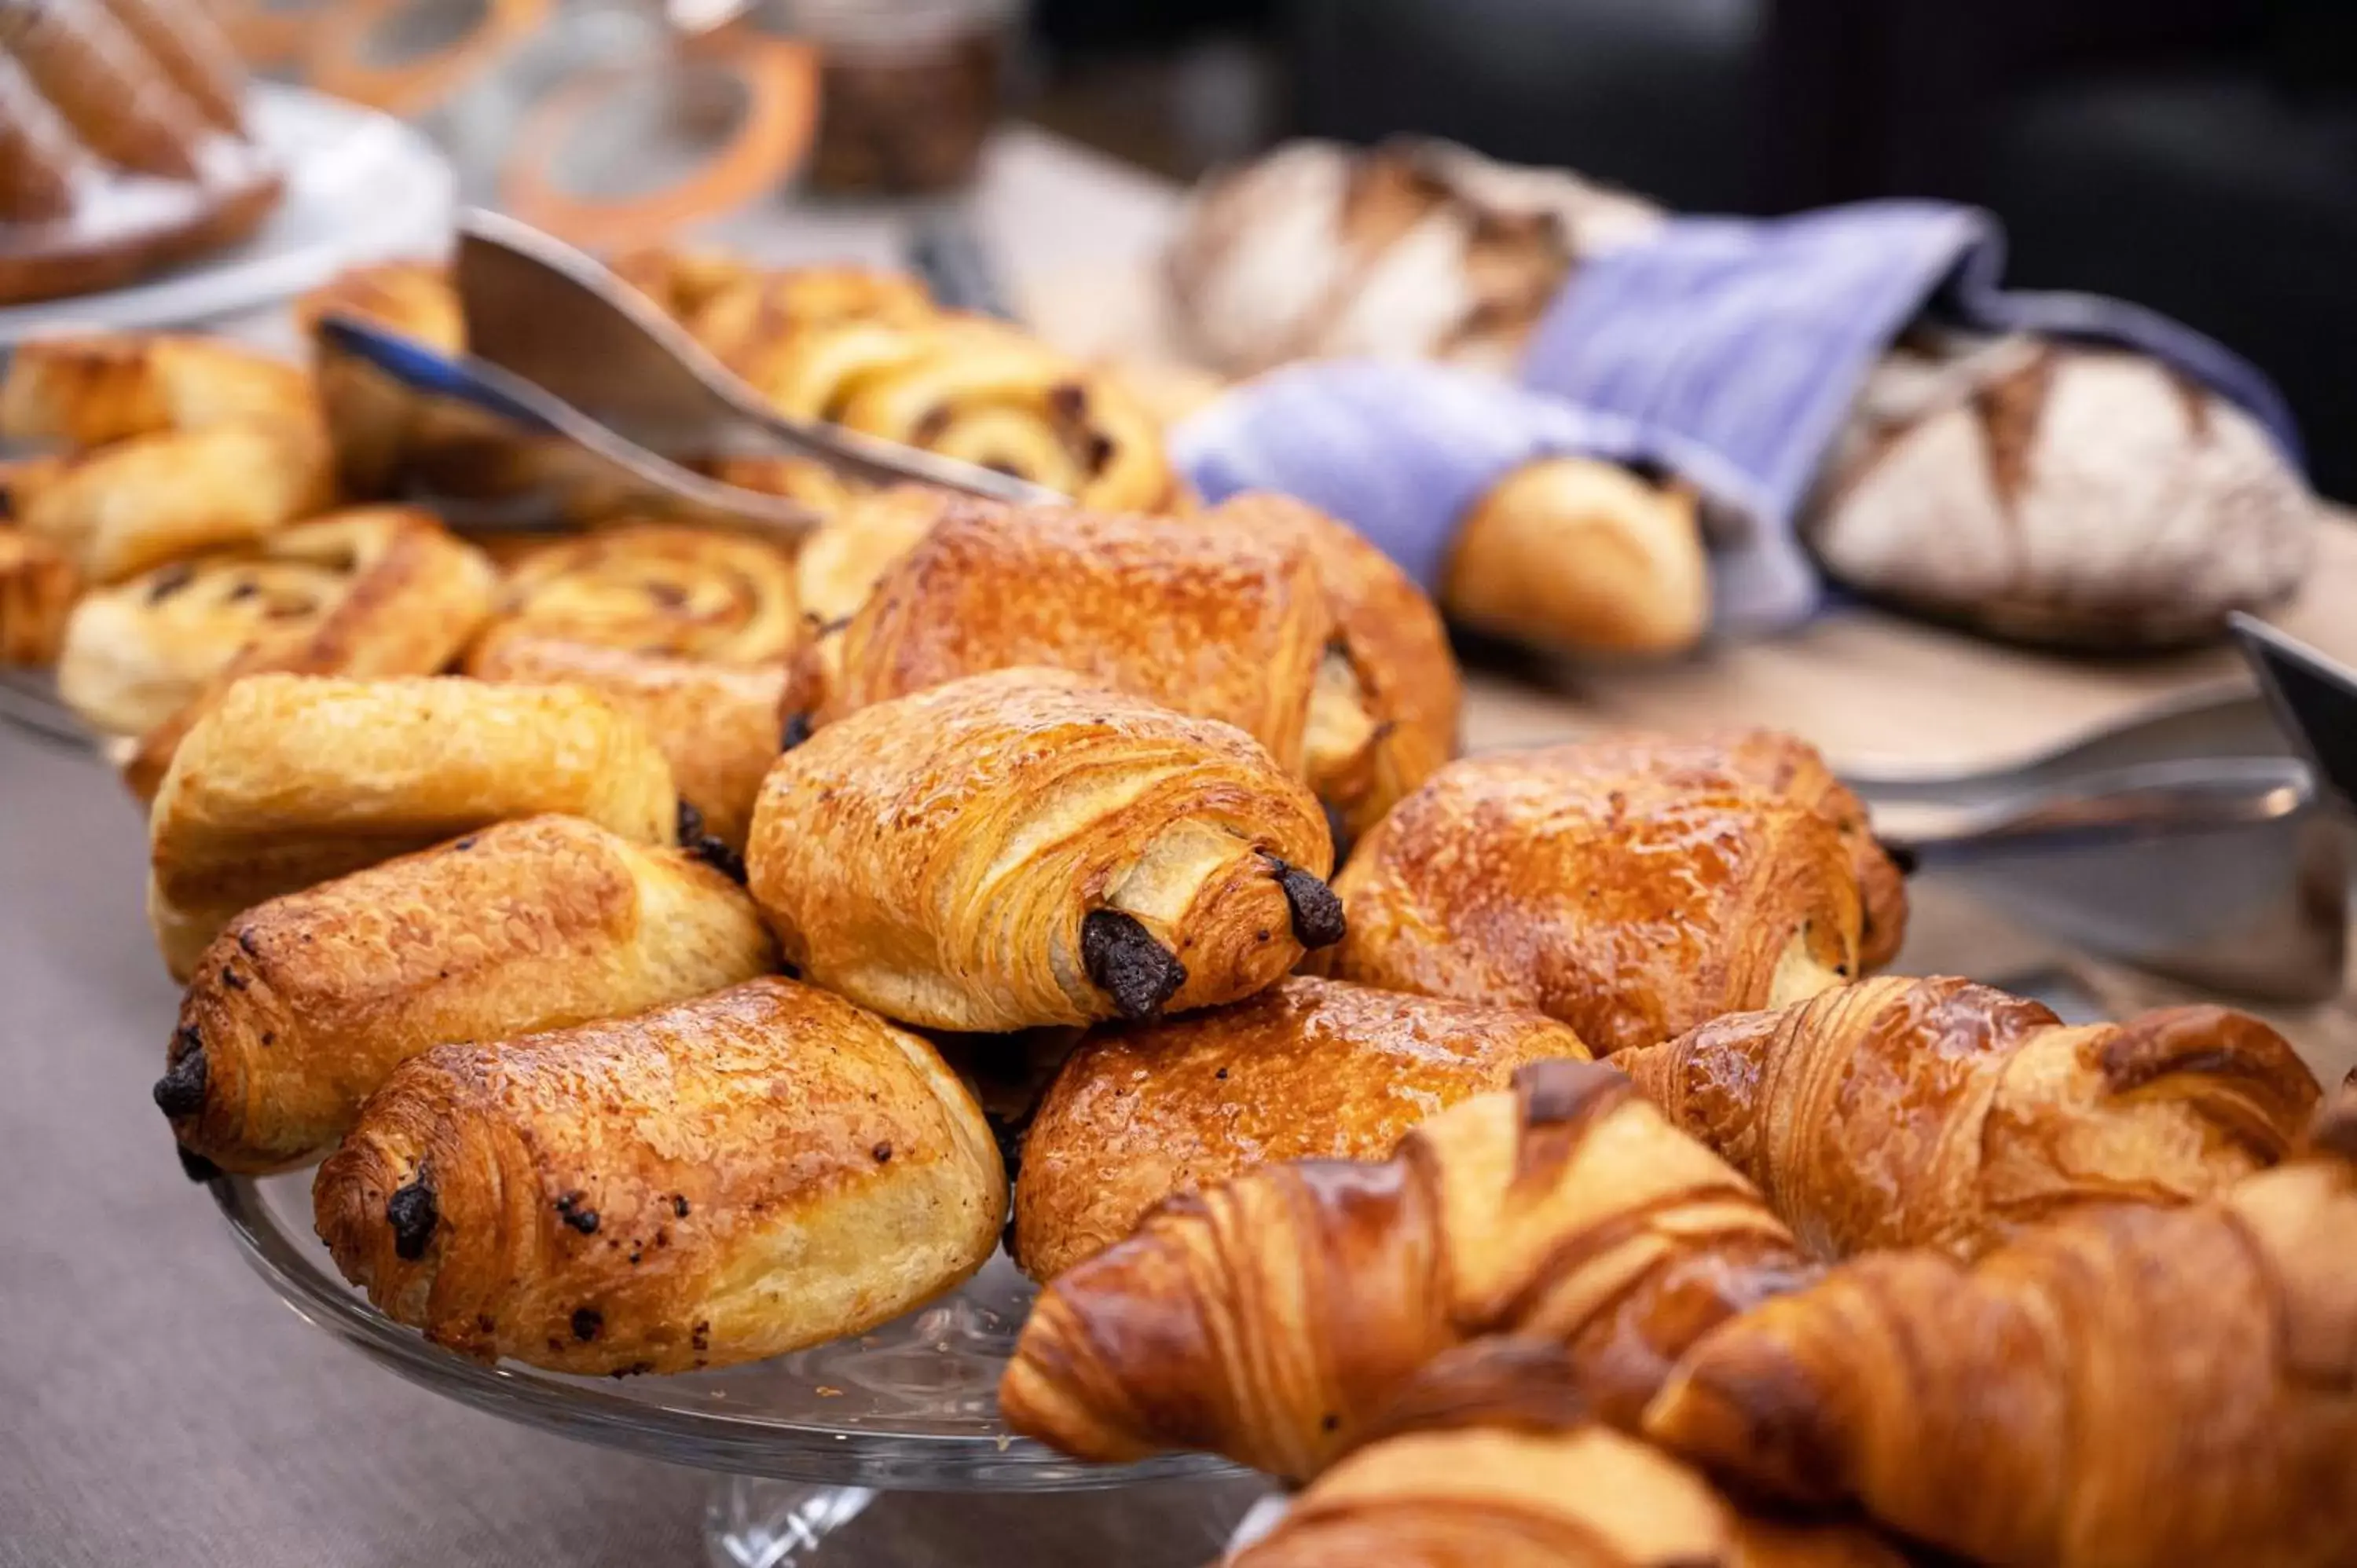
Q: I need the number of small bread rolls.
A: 1